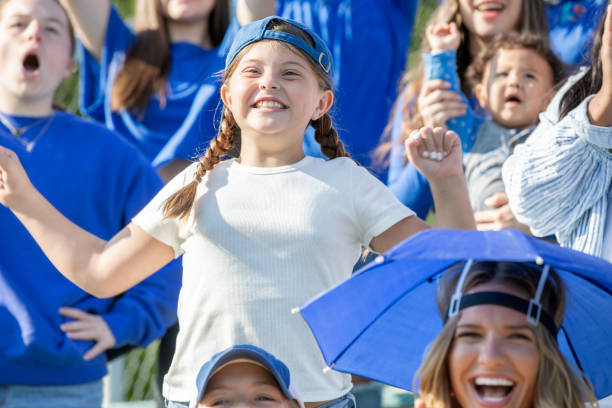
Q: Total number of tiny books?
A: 0